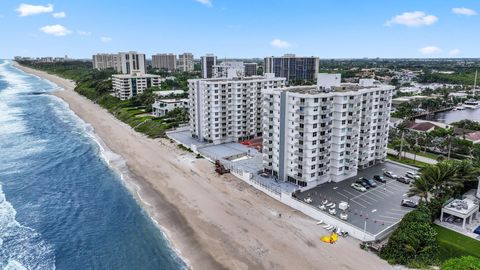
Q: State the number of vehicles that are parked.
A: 8